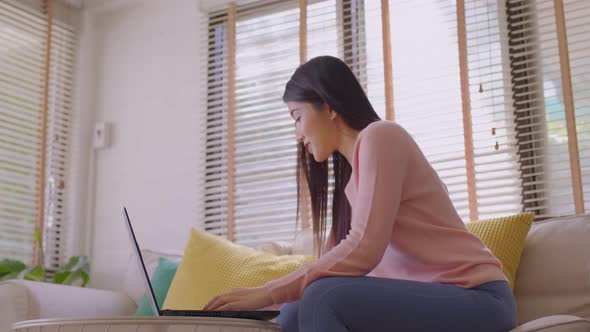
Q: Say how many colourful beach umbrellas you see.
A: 0